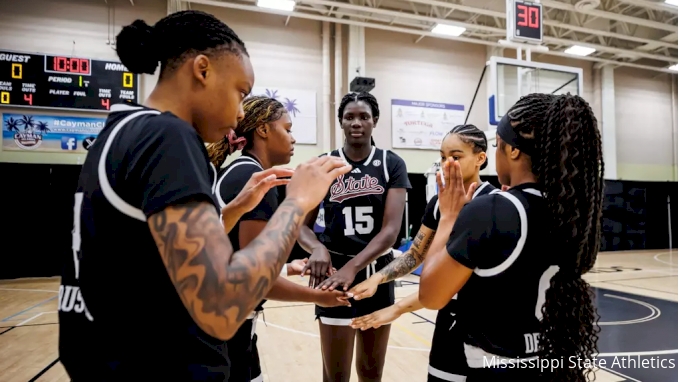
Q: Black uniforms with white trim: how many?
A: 5